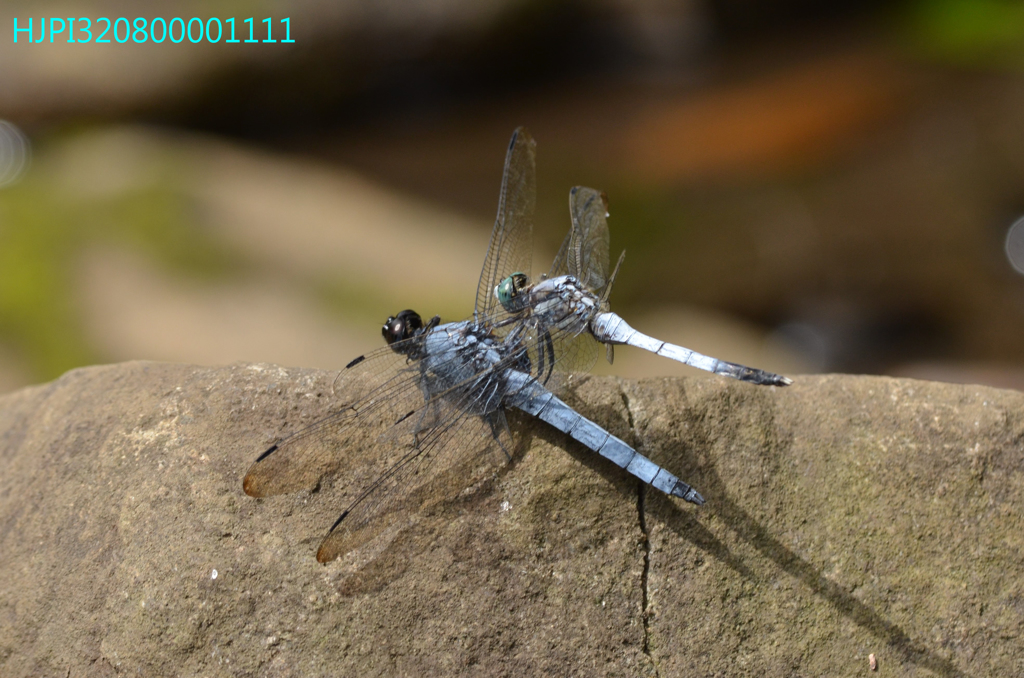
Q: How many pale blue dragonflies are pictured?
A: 2